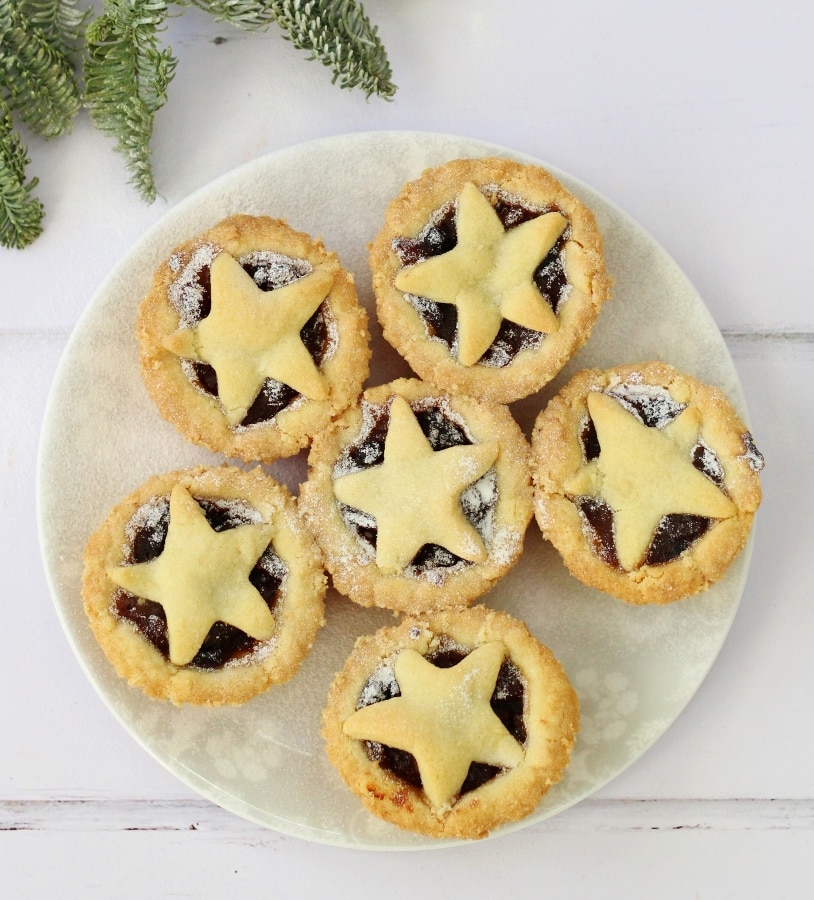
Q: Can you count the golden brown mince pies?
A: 6